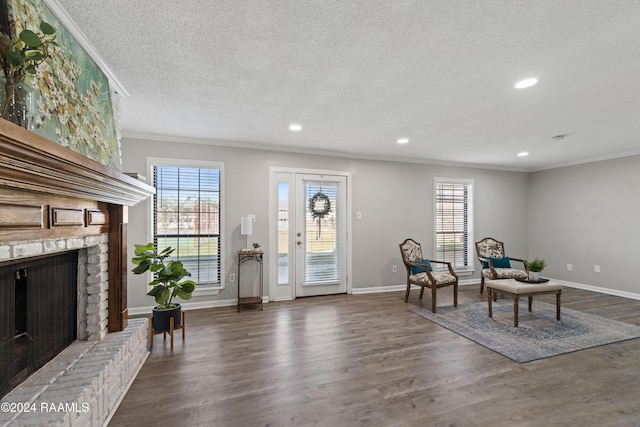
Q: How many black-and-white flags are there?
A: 0